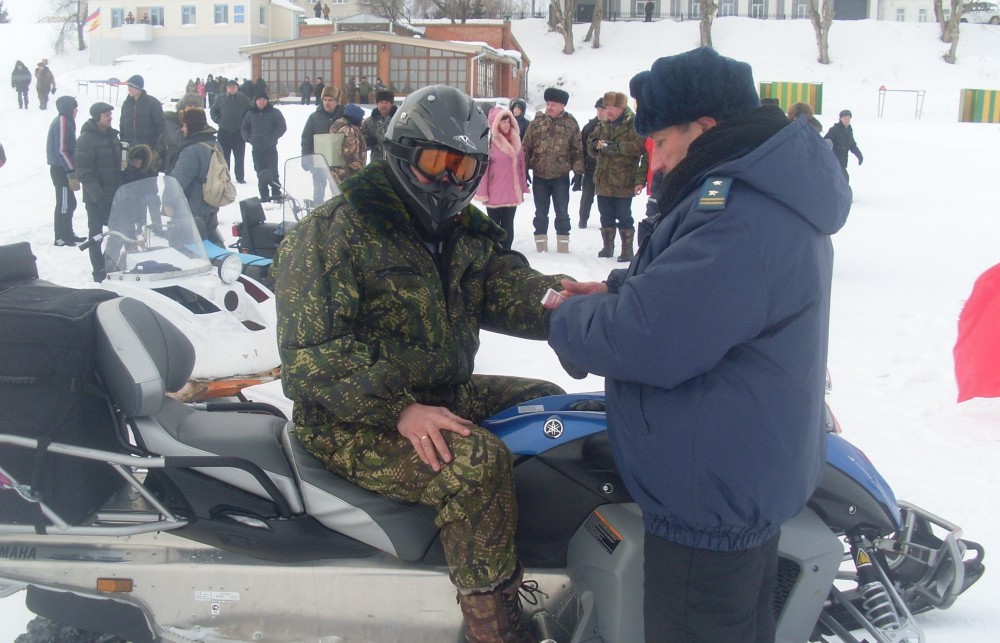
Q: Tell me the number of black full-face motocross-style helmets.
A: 1